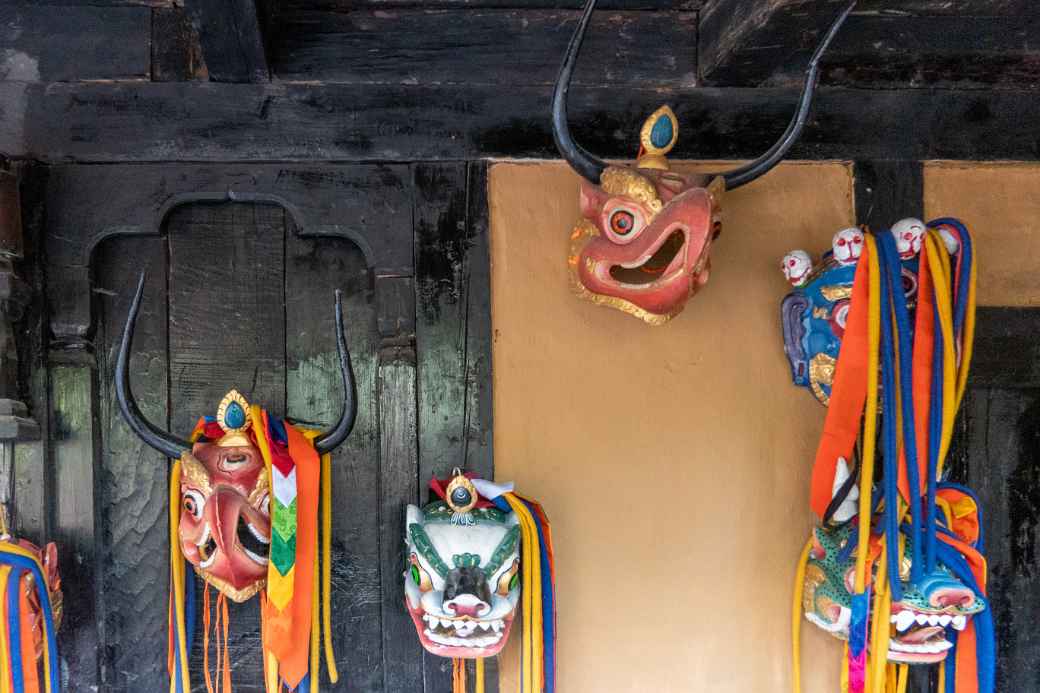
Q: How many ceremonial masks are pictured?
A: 6